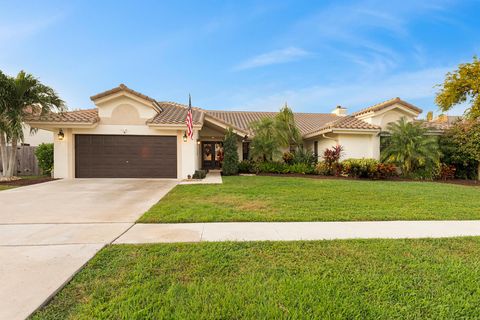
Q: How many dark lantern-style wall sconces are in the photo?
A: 2